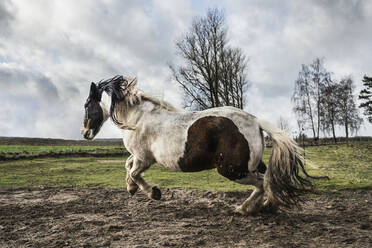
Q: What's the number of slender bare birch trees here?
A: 4